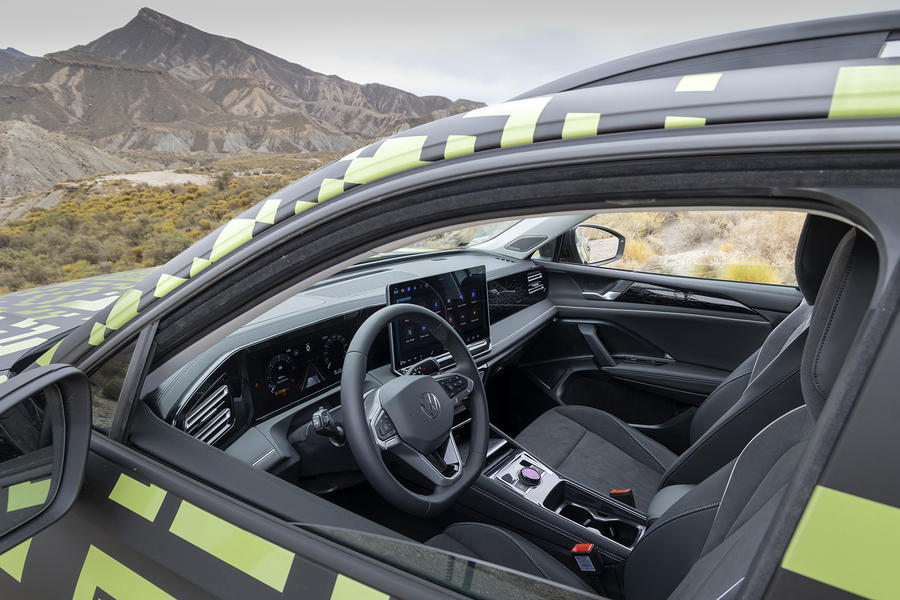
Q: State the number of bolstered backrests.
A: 2